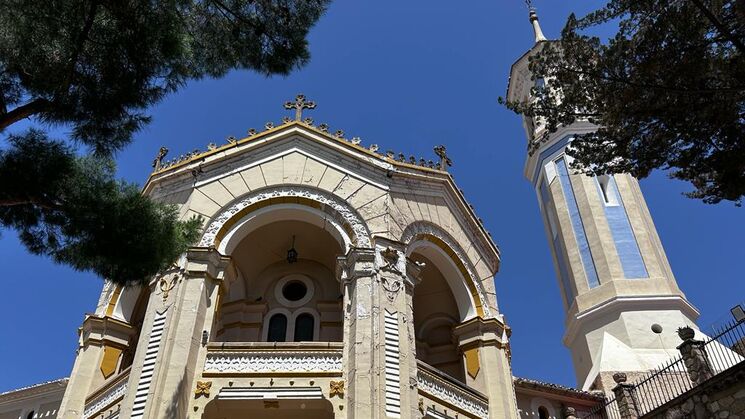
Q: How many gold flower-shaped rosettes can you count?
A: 2